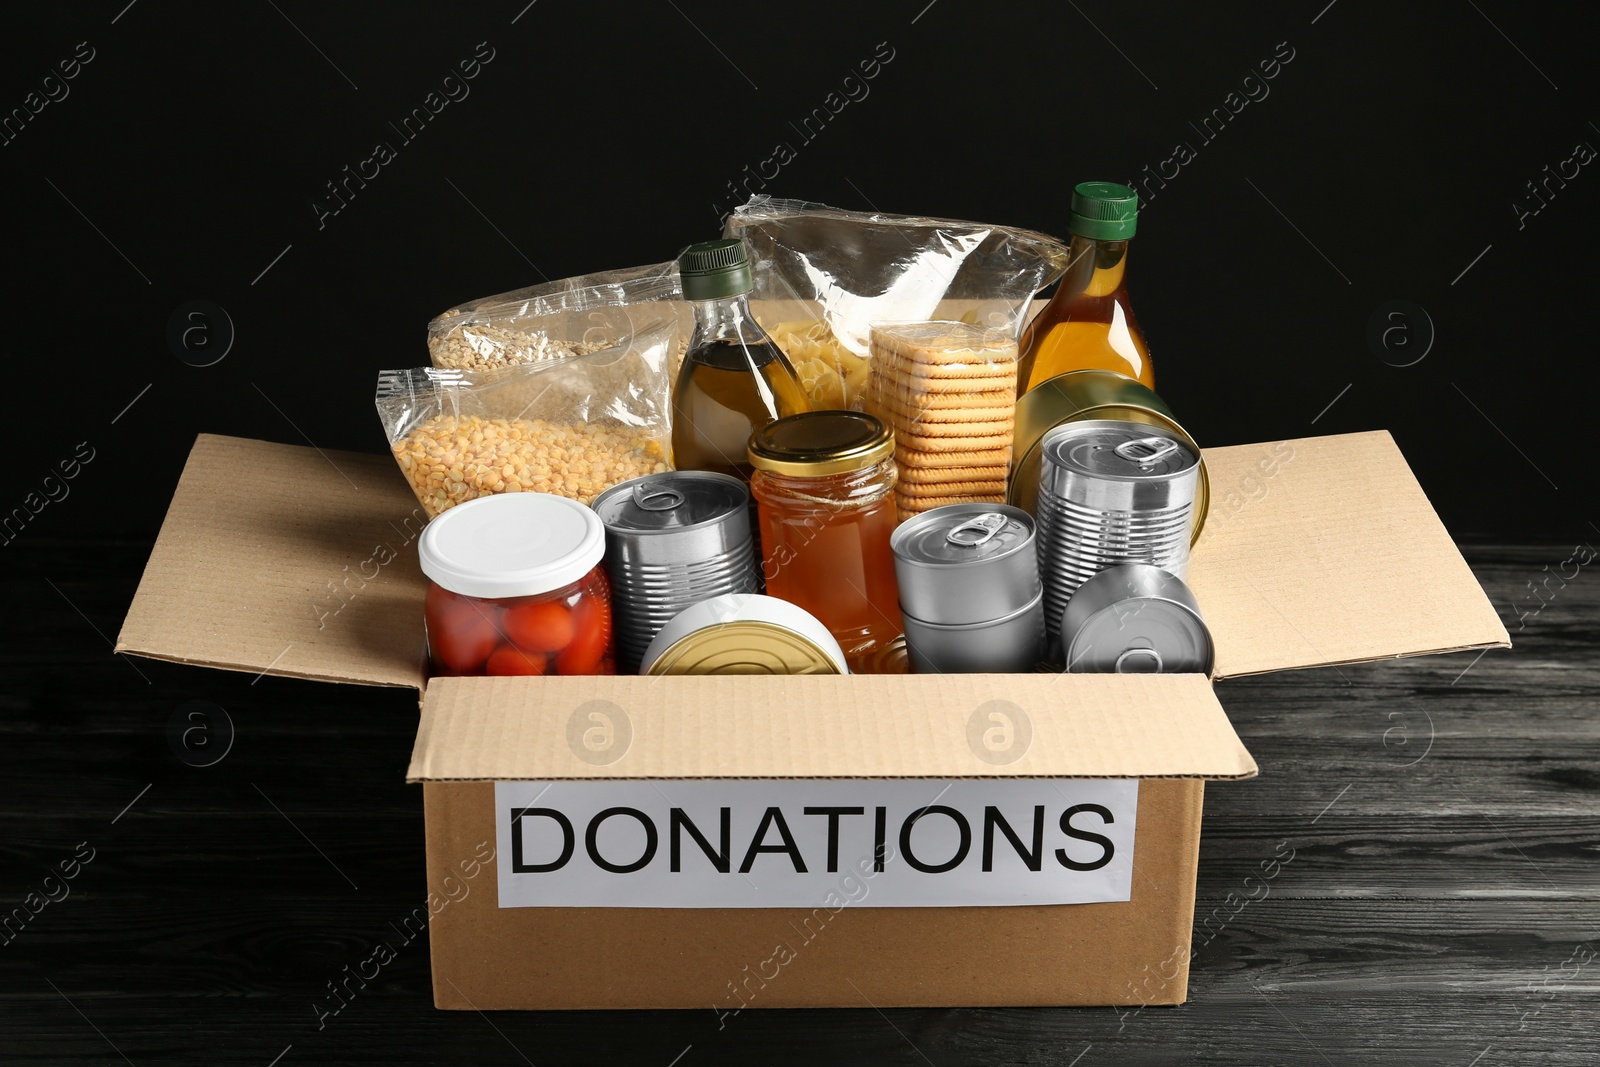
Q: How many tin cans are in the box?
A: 7